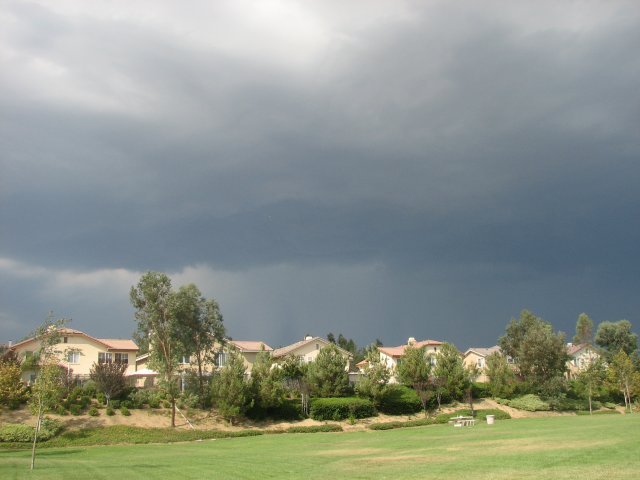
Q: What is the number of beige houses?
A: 6